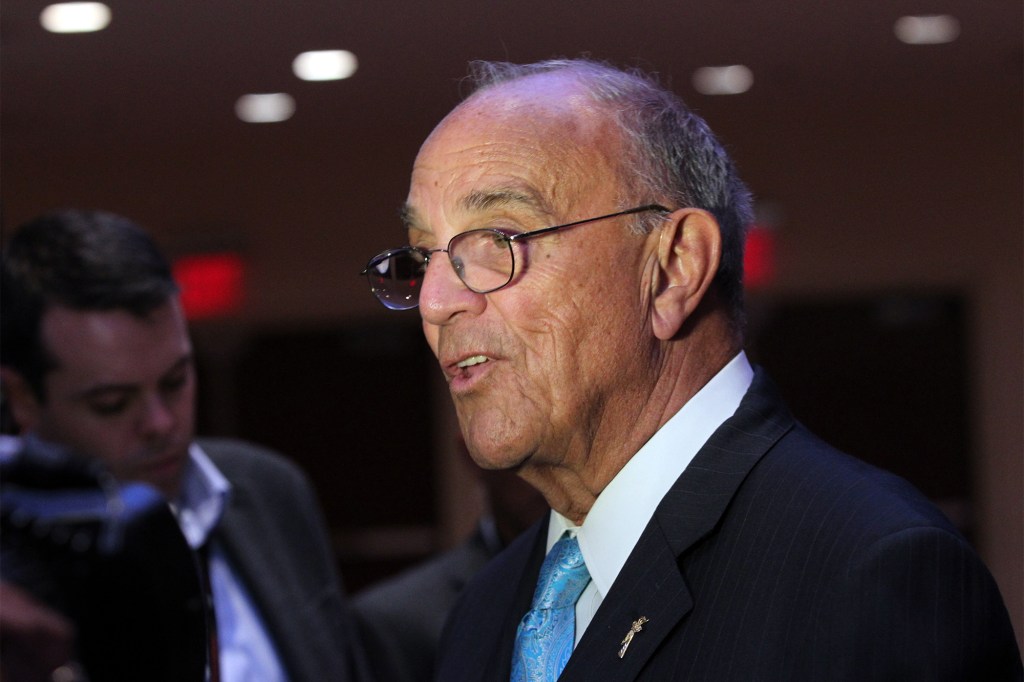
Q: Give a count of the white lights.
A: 5